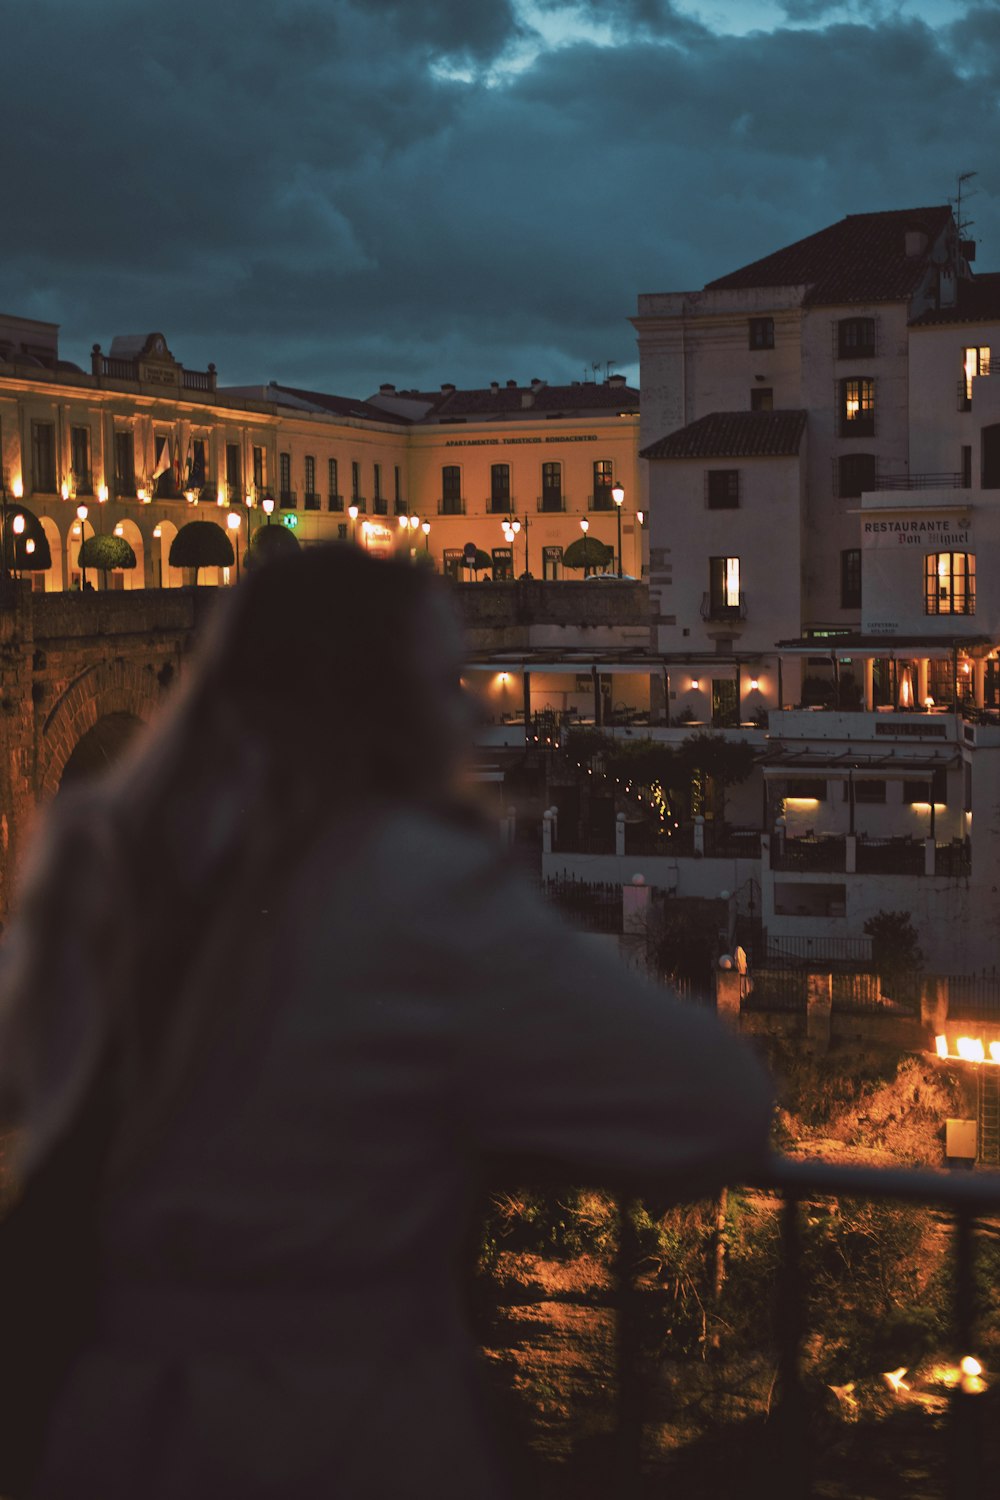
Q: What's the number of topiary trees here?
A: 6